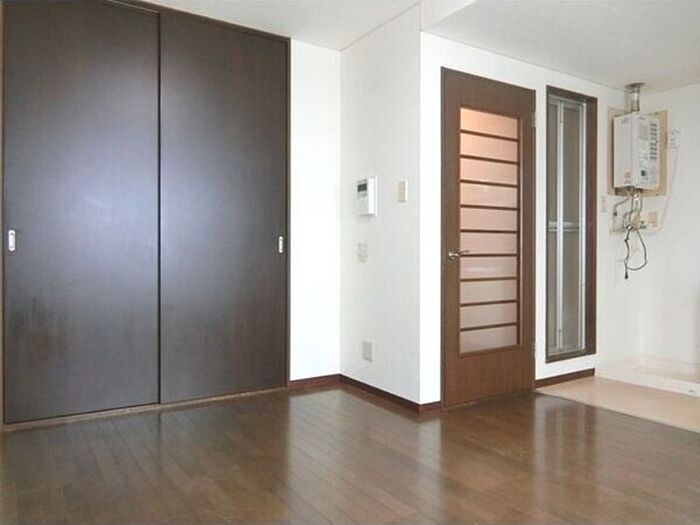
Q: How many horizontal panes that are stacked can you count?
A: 10